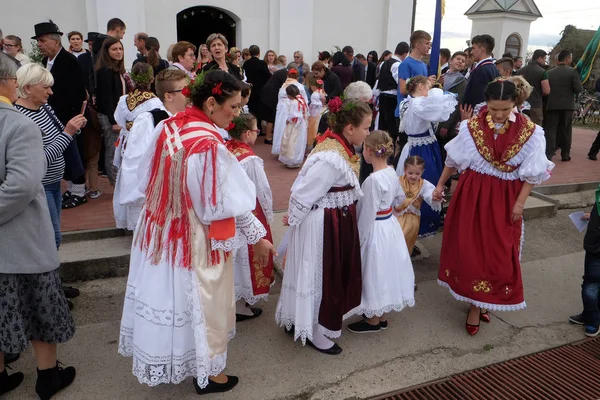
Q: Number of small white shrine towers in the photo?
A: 1